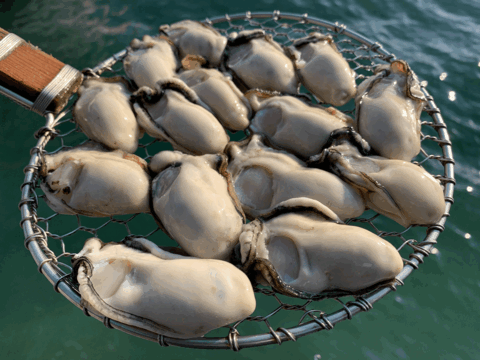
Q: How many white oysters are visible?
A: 15